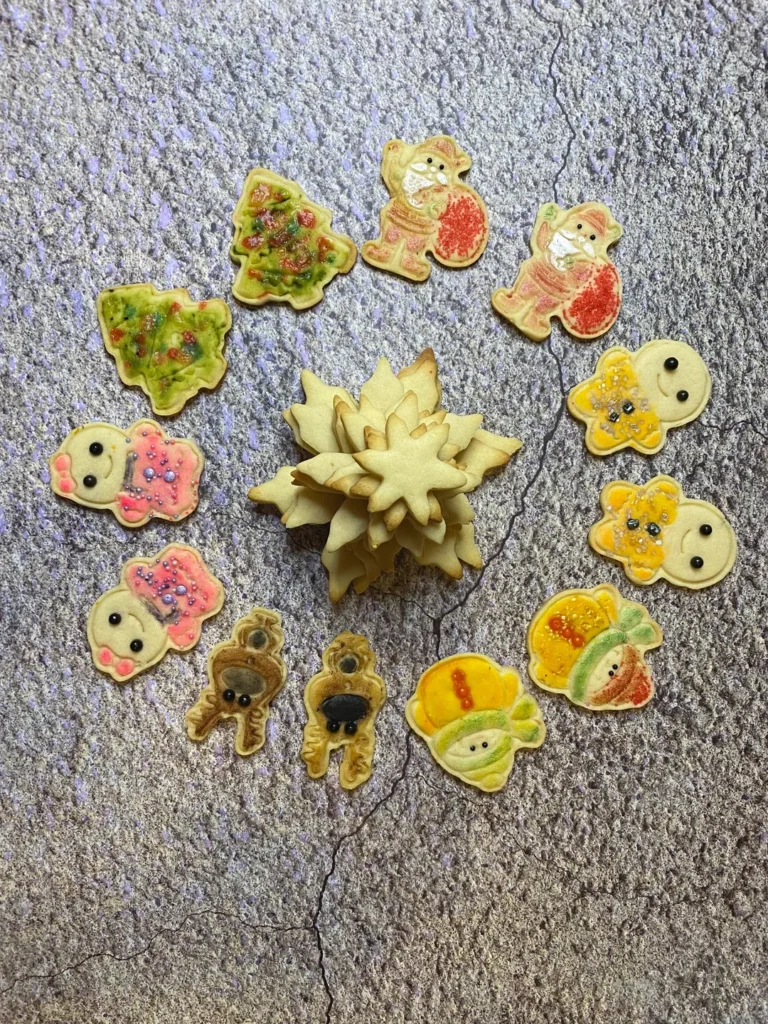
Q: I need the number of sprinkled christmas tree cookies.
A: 2